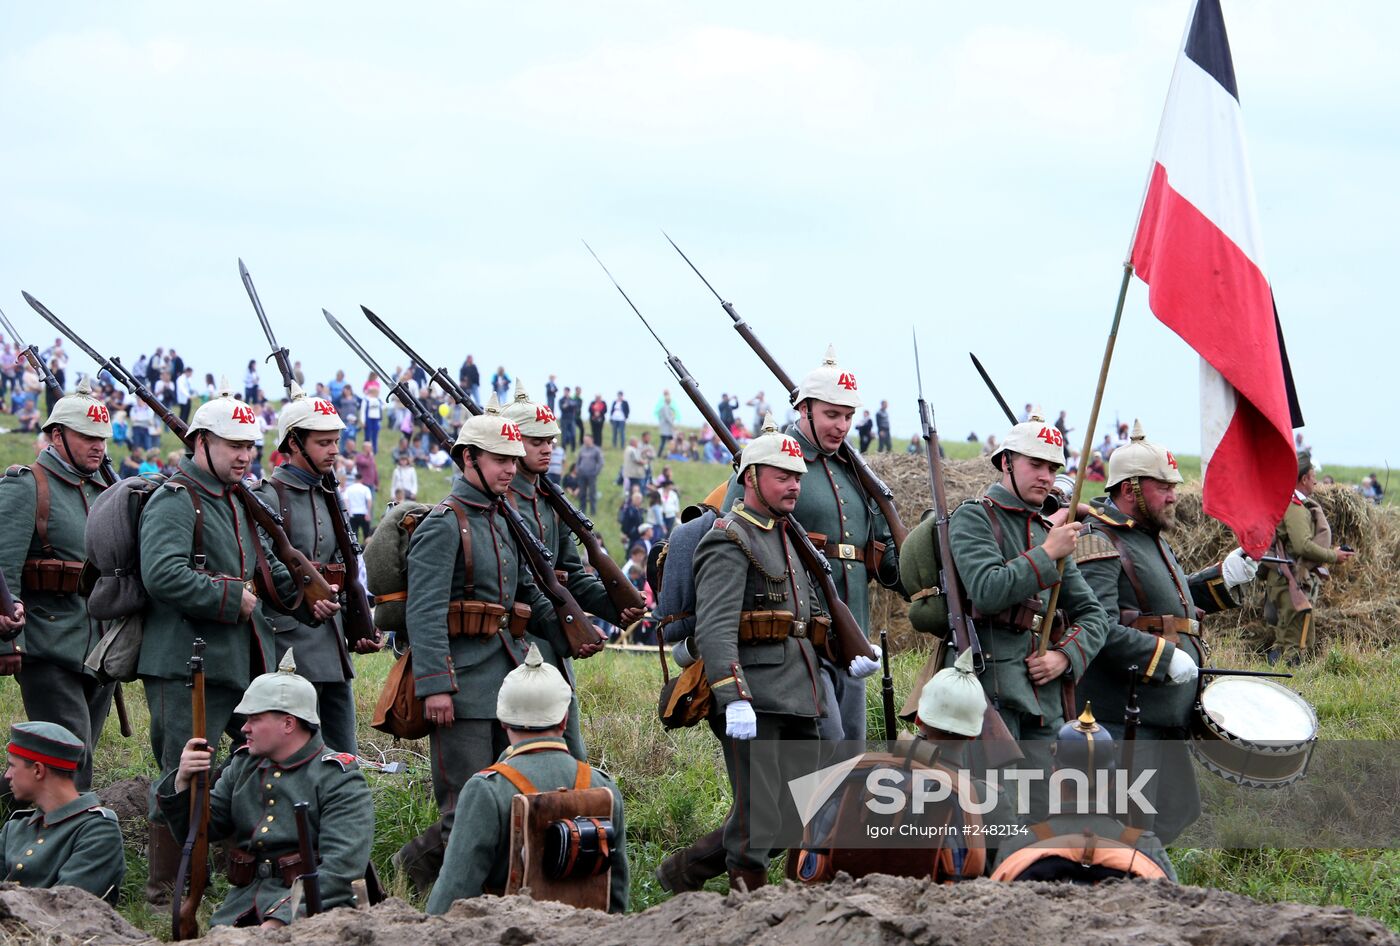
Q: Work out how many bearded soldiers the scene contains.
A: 1